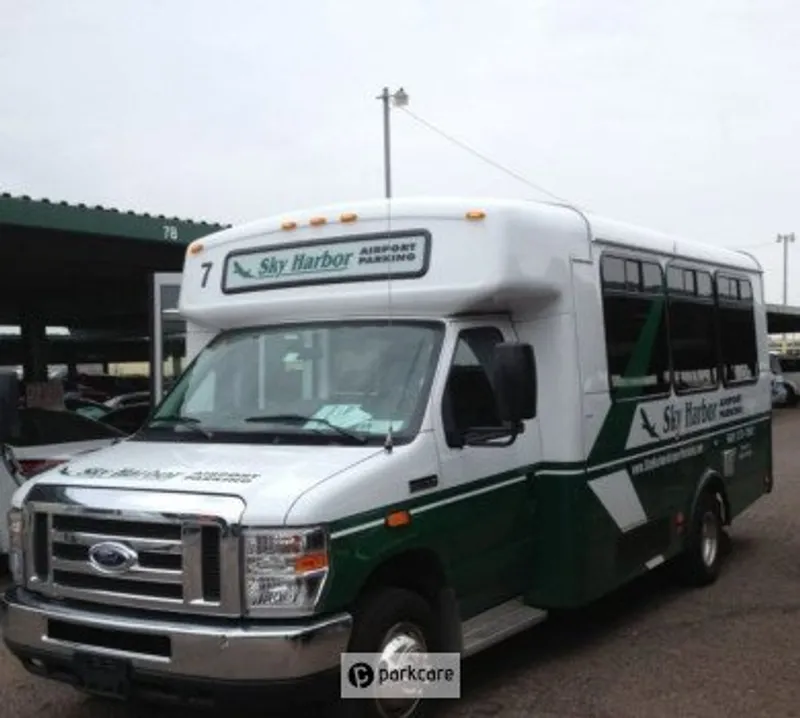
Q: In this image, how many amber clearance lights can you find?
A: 5